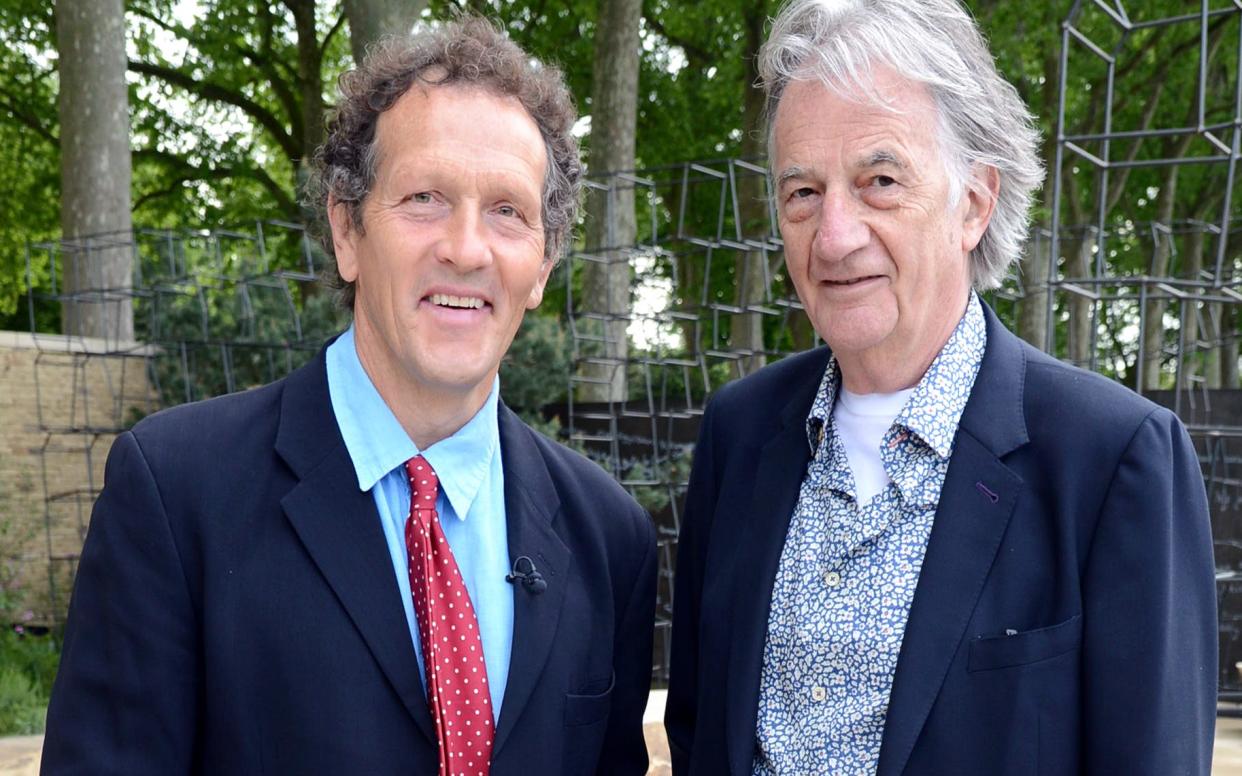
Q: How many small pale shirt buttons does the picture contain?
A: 2